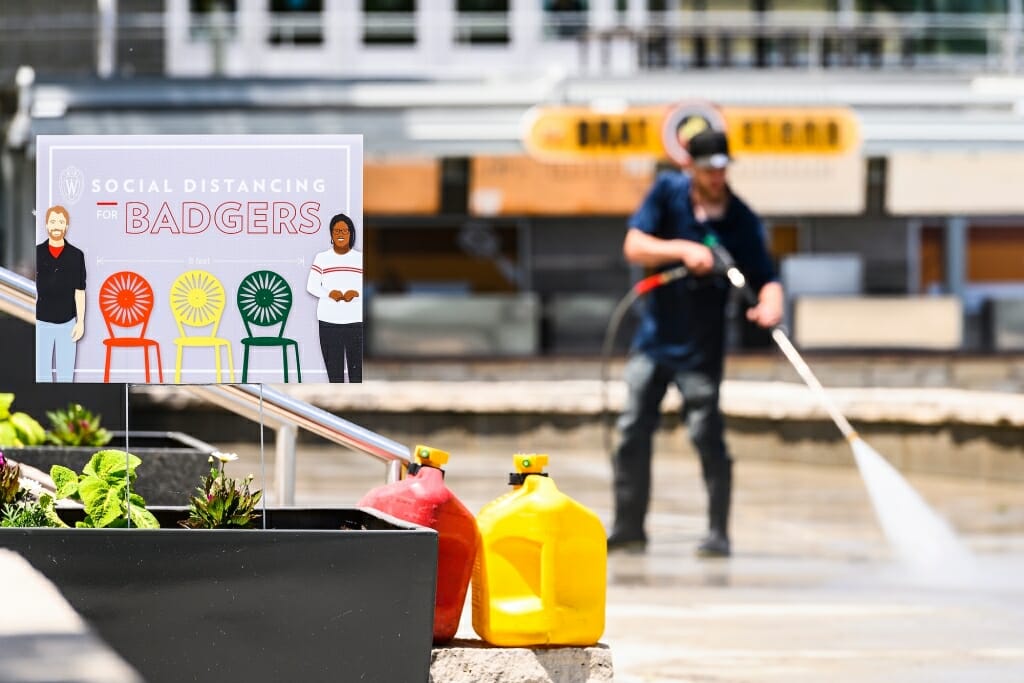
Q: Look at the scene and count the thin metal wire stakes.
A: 2